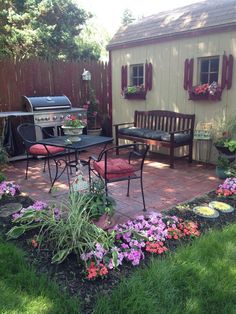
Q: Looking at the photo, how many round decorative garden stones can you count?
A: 2